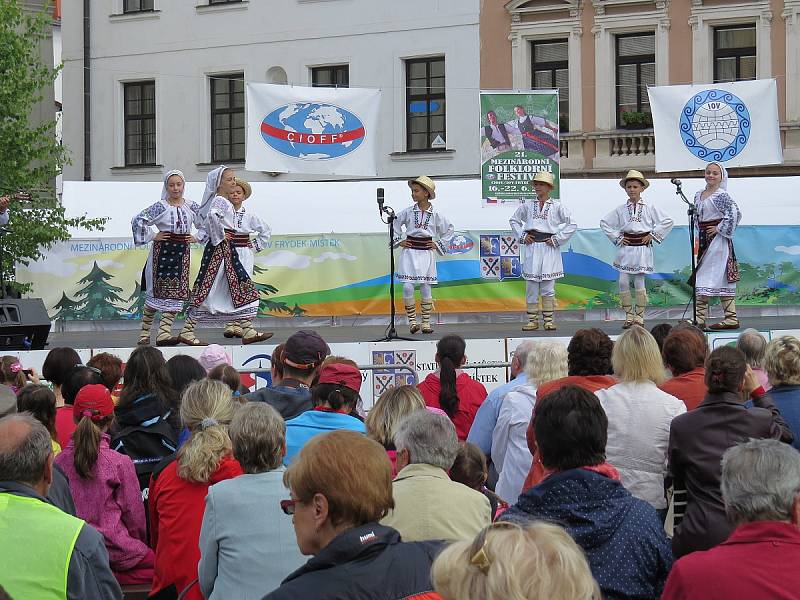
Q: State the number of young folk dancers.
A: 7